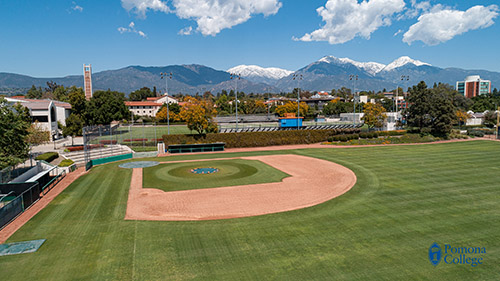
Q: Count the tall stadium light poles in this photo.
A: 5